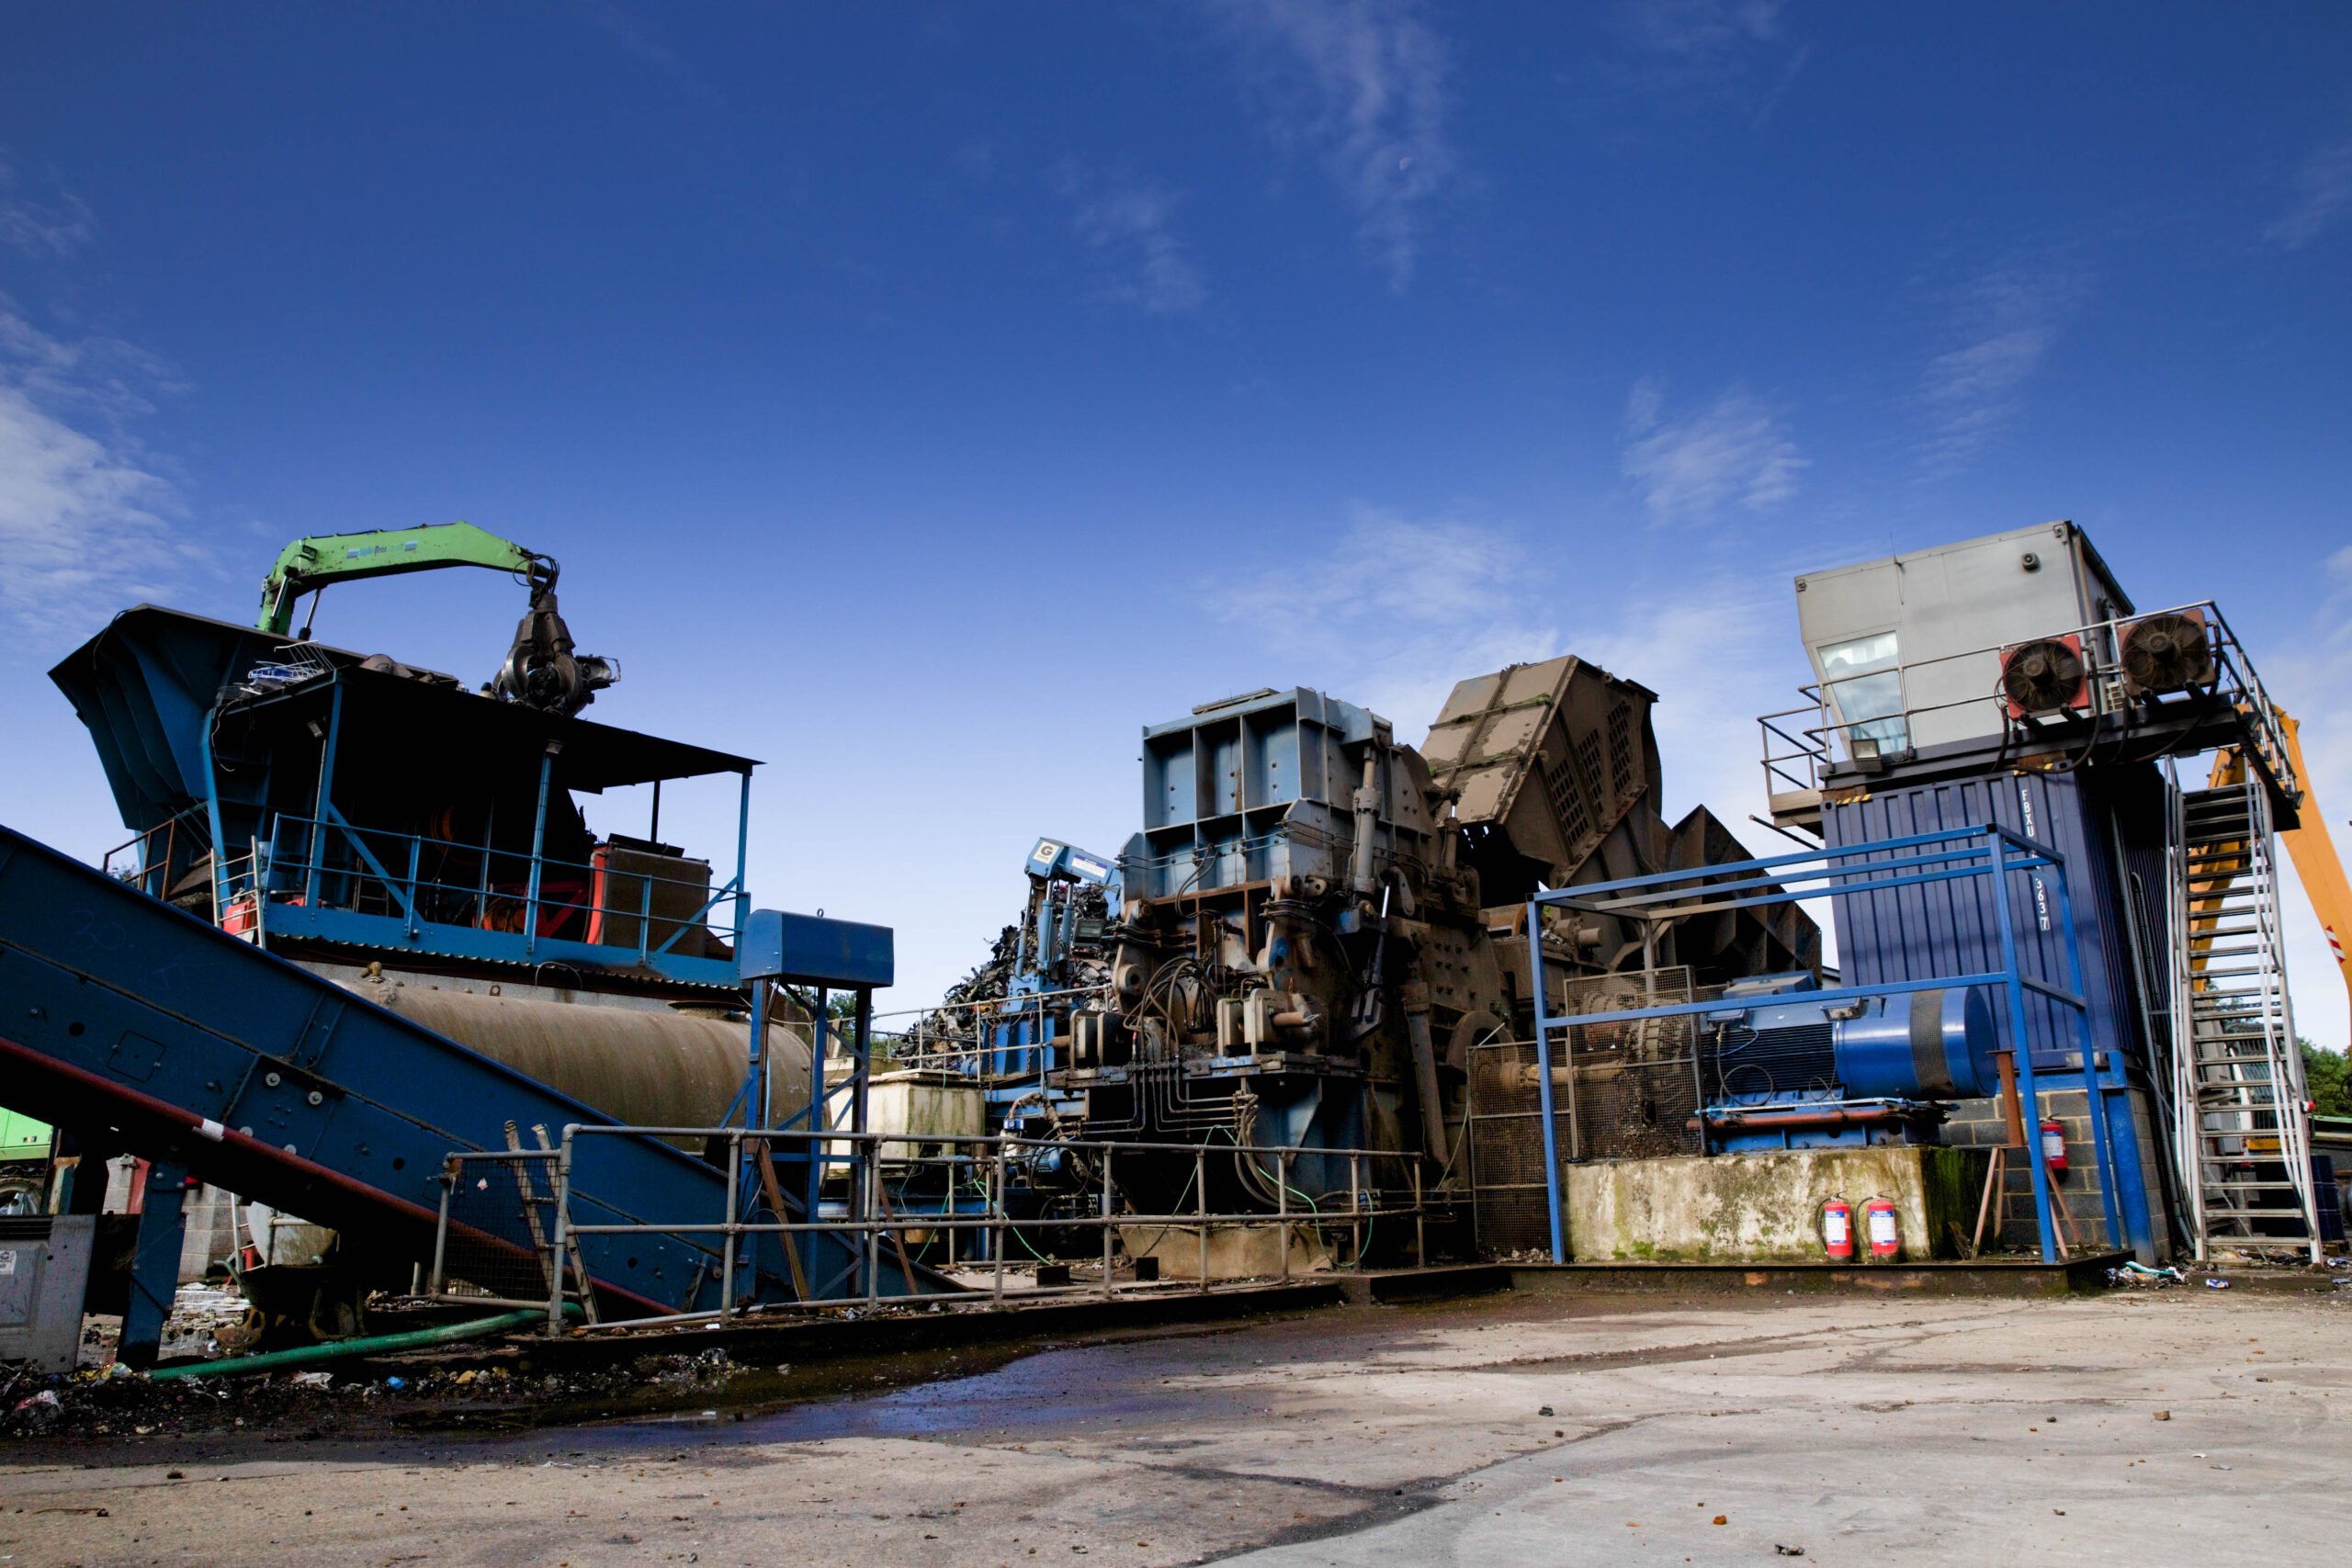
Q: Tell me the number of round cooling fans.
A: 2